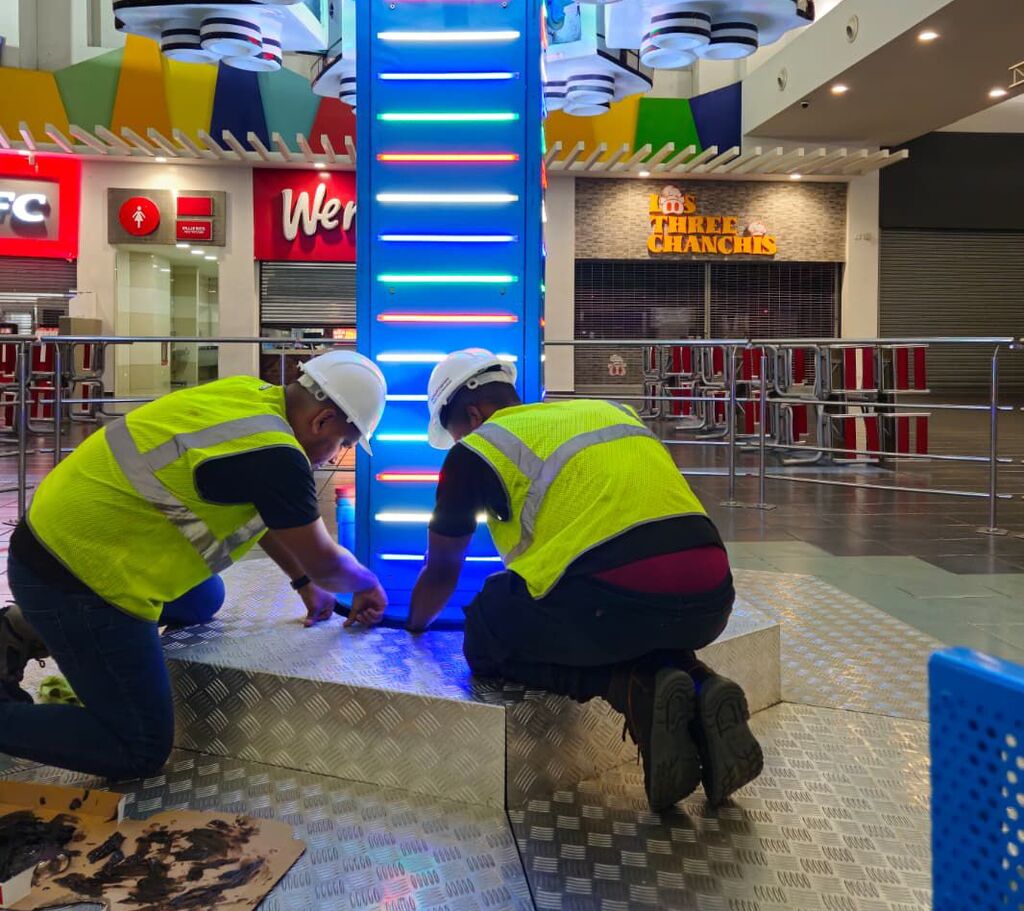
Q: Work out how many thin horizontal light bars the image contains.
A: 14